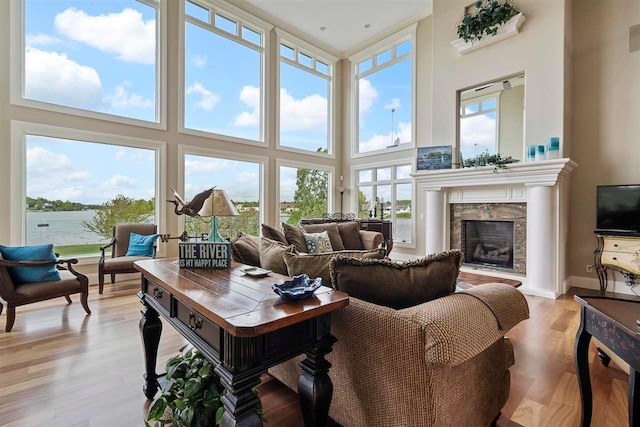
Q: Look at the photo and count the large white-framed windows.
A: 8